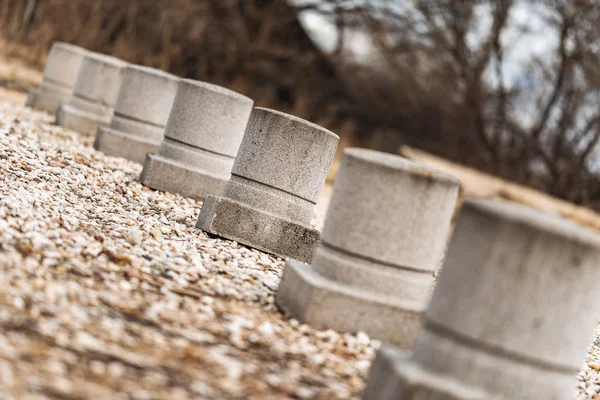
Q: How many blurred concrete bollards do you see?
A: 6